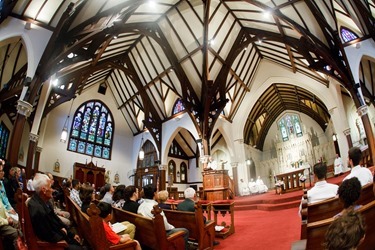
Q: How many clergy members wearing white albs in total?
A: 5